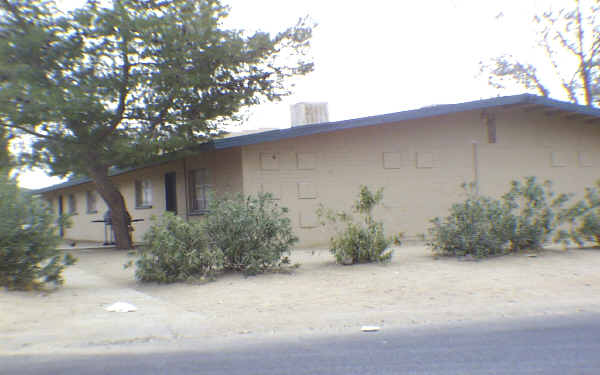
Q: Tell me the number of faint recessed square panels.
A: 9